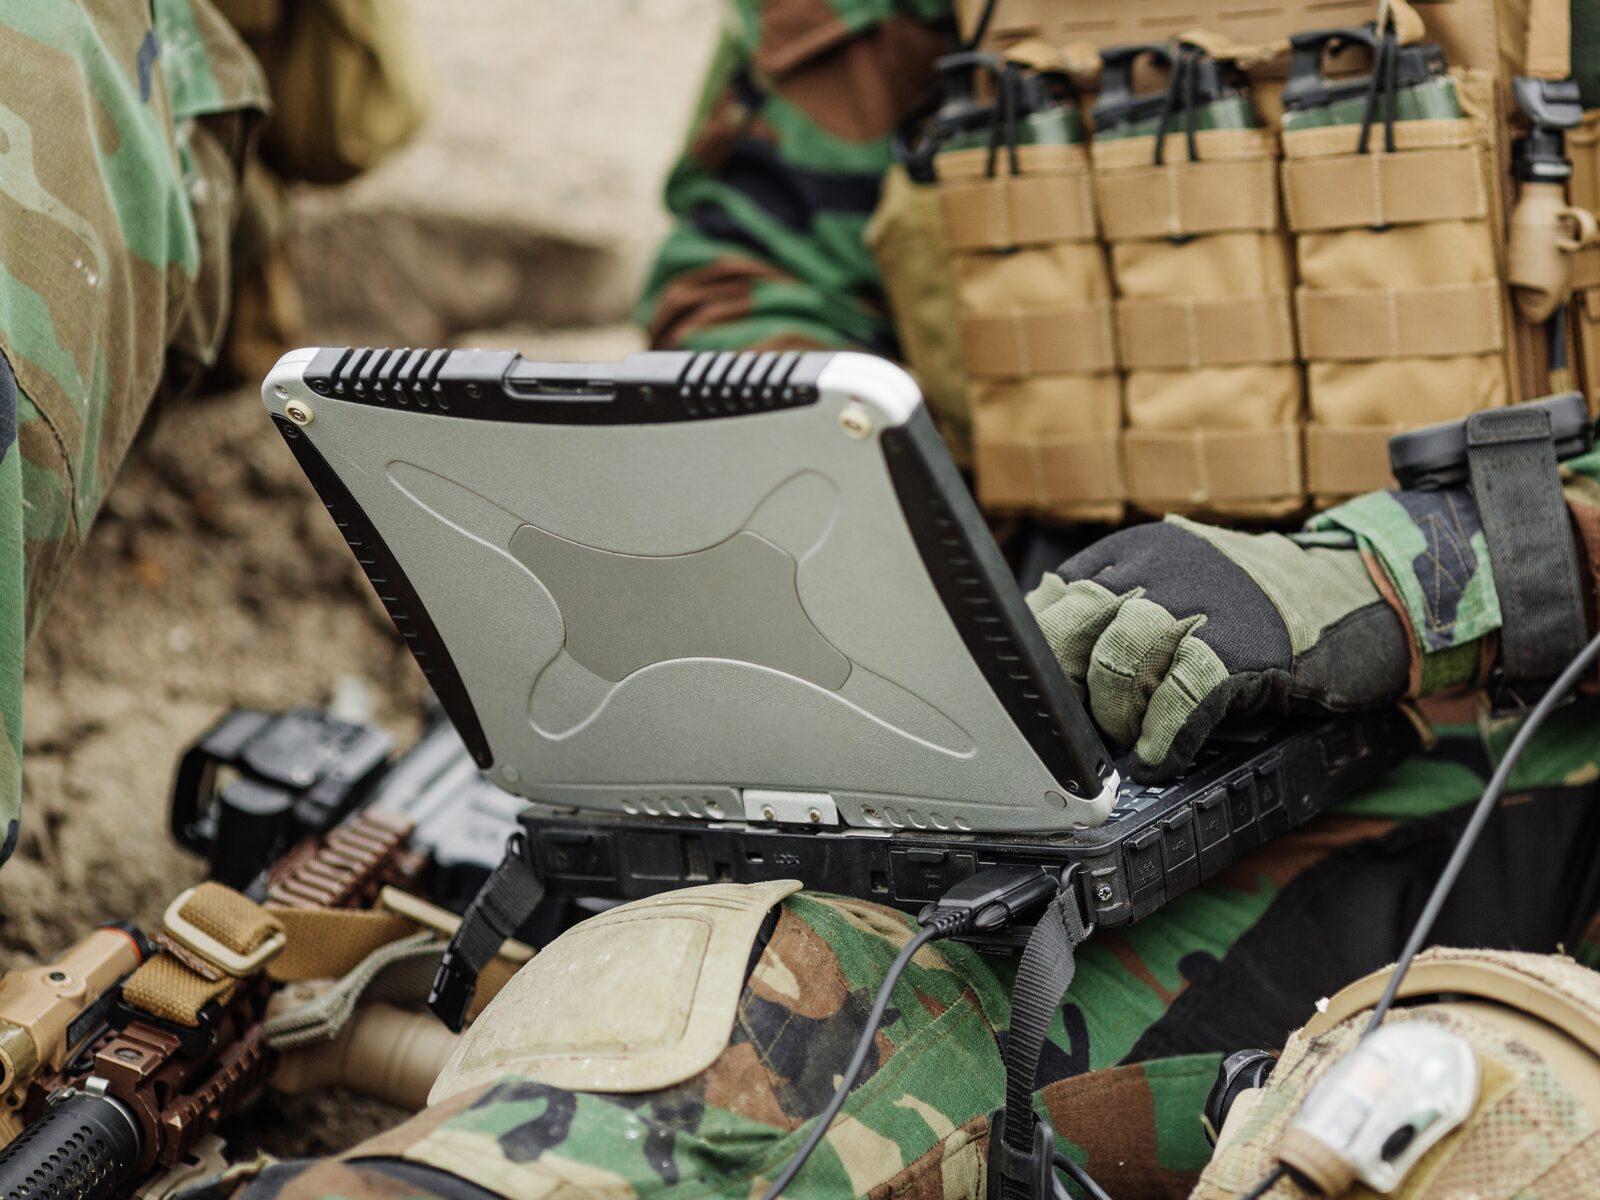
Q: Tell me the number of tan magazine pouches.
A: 3